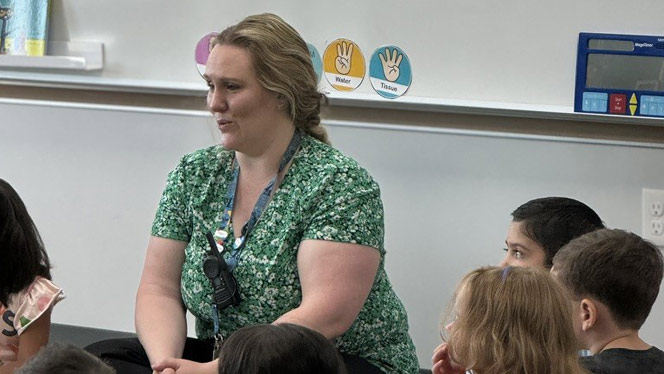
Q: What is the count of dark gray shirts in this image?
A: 1